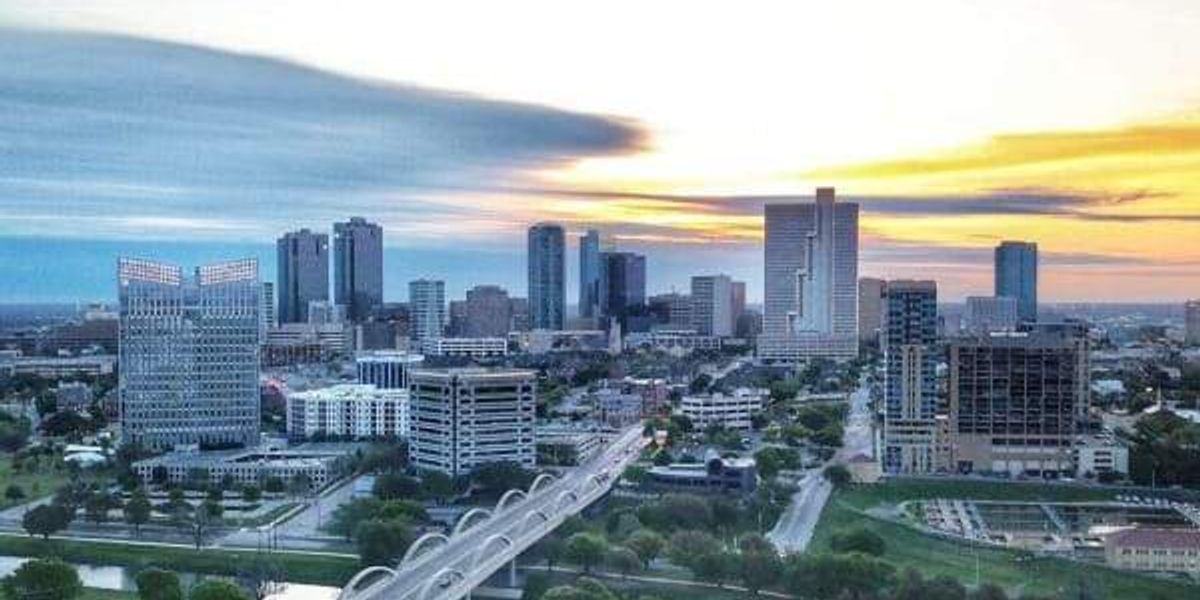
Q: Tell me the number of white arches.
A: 10